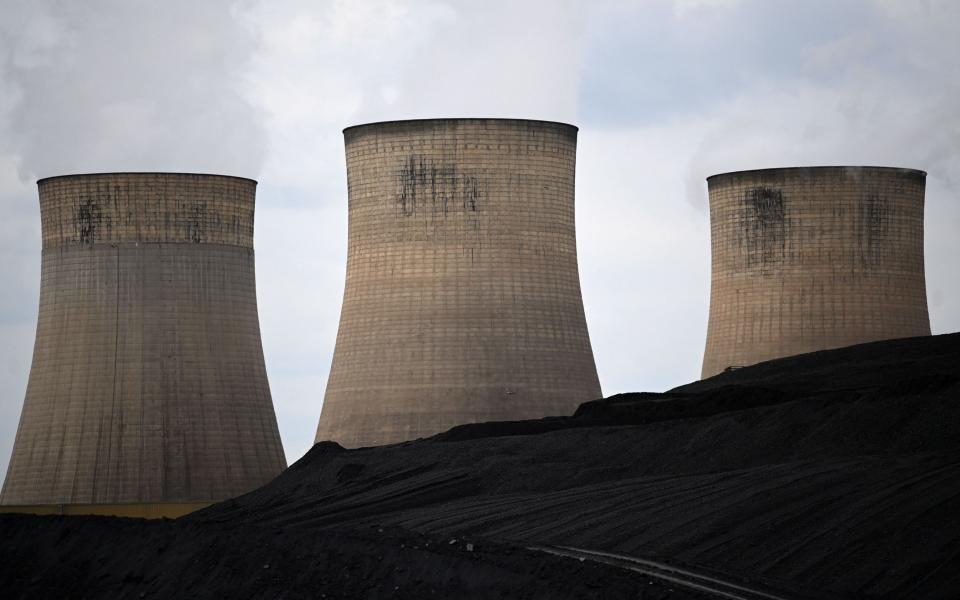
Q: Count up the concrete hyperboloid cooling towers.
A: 3